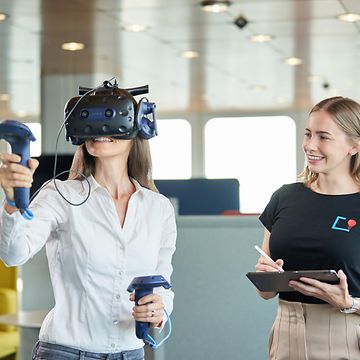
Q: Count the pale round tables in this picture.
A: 1